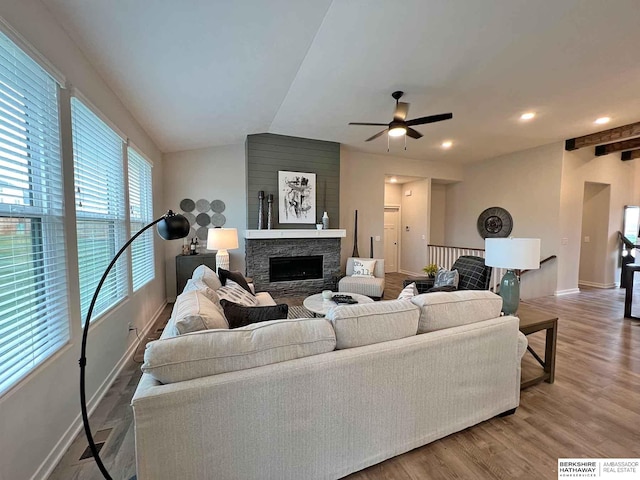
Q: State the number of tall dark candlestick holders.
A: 2